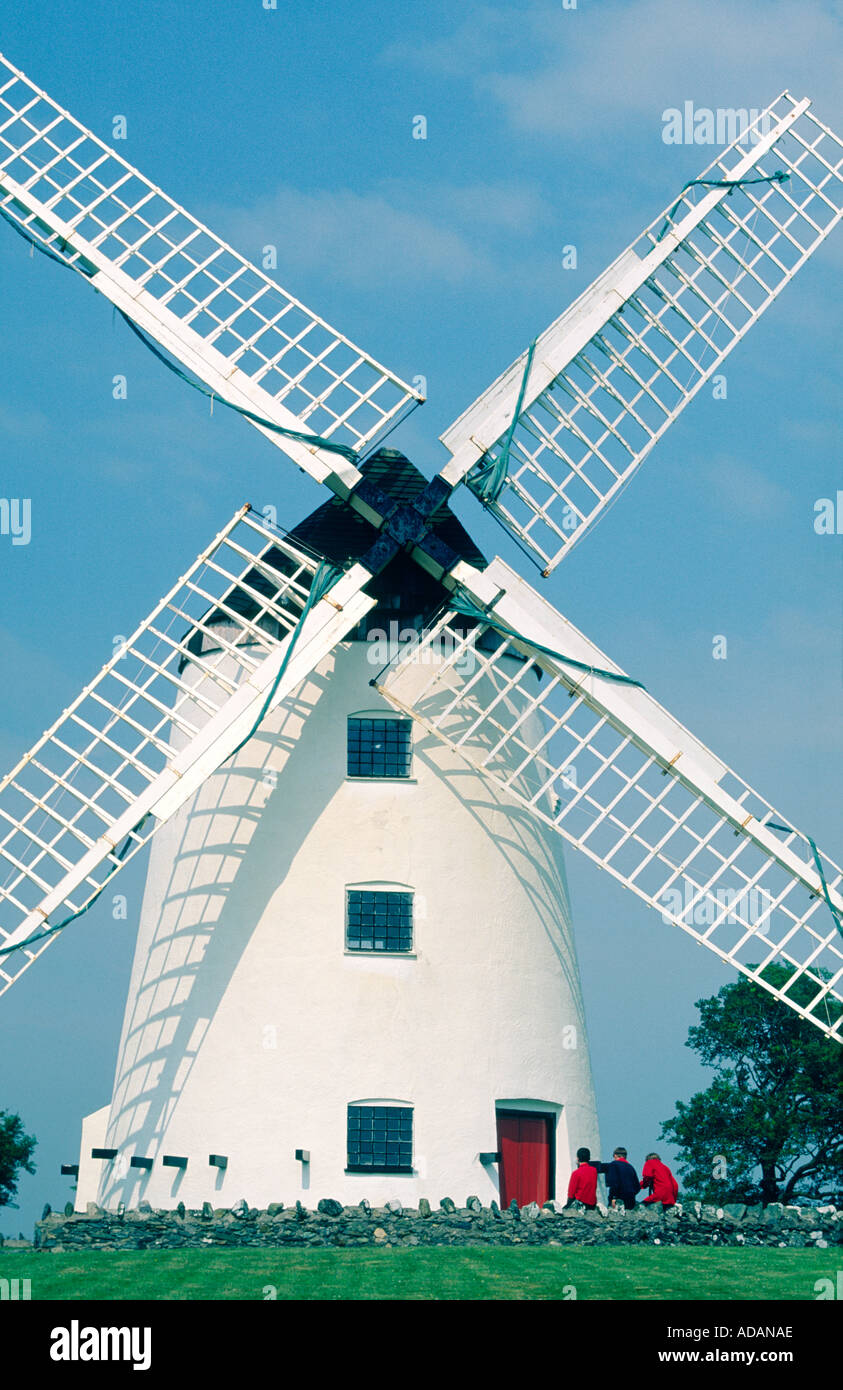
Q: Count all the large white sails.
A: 4